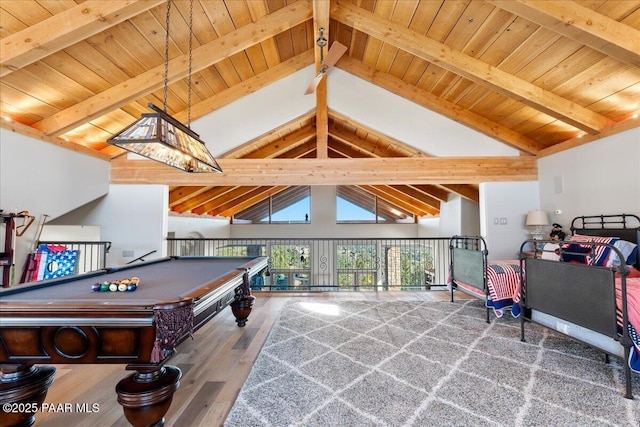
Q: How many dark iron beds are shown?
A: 2